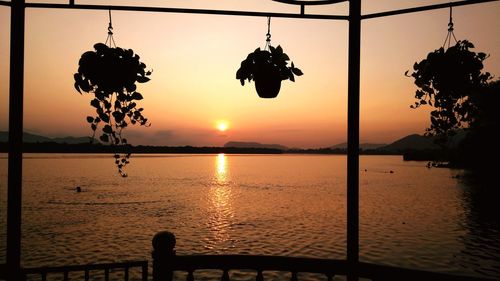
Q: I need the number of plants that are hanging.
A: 3